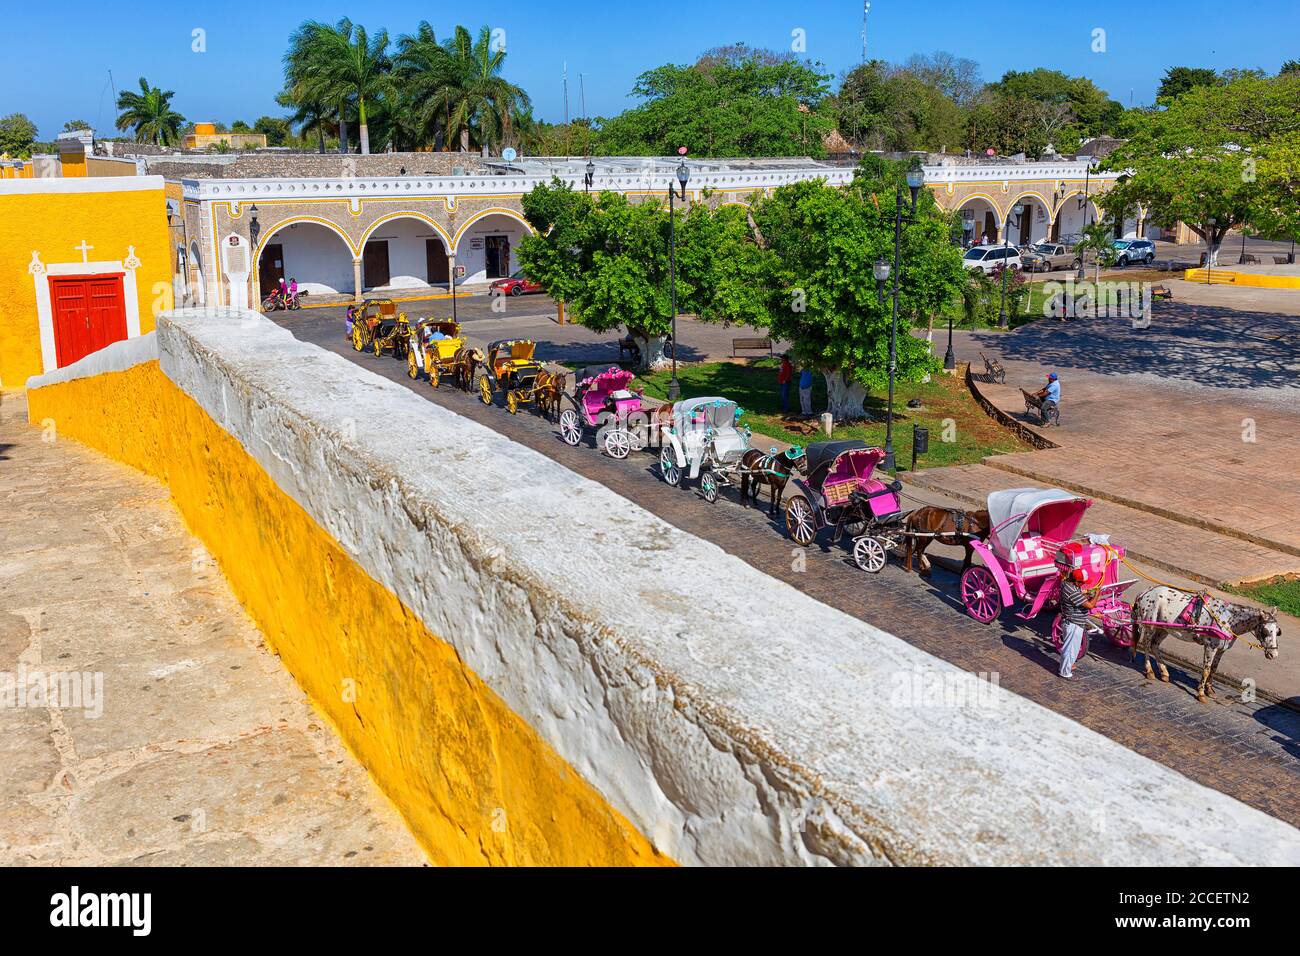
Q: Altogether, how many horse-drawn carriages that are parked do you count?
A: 7